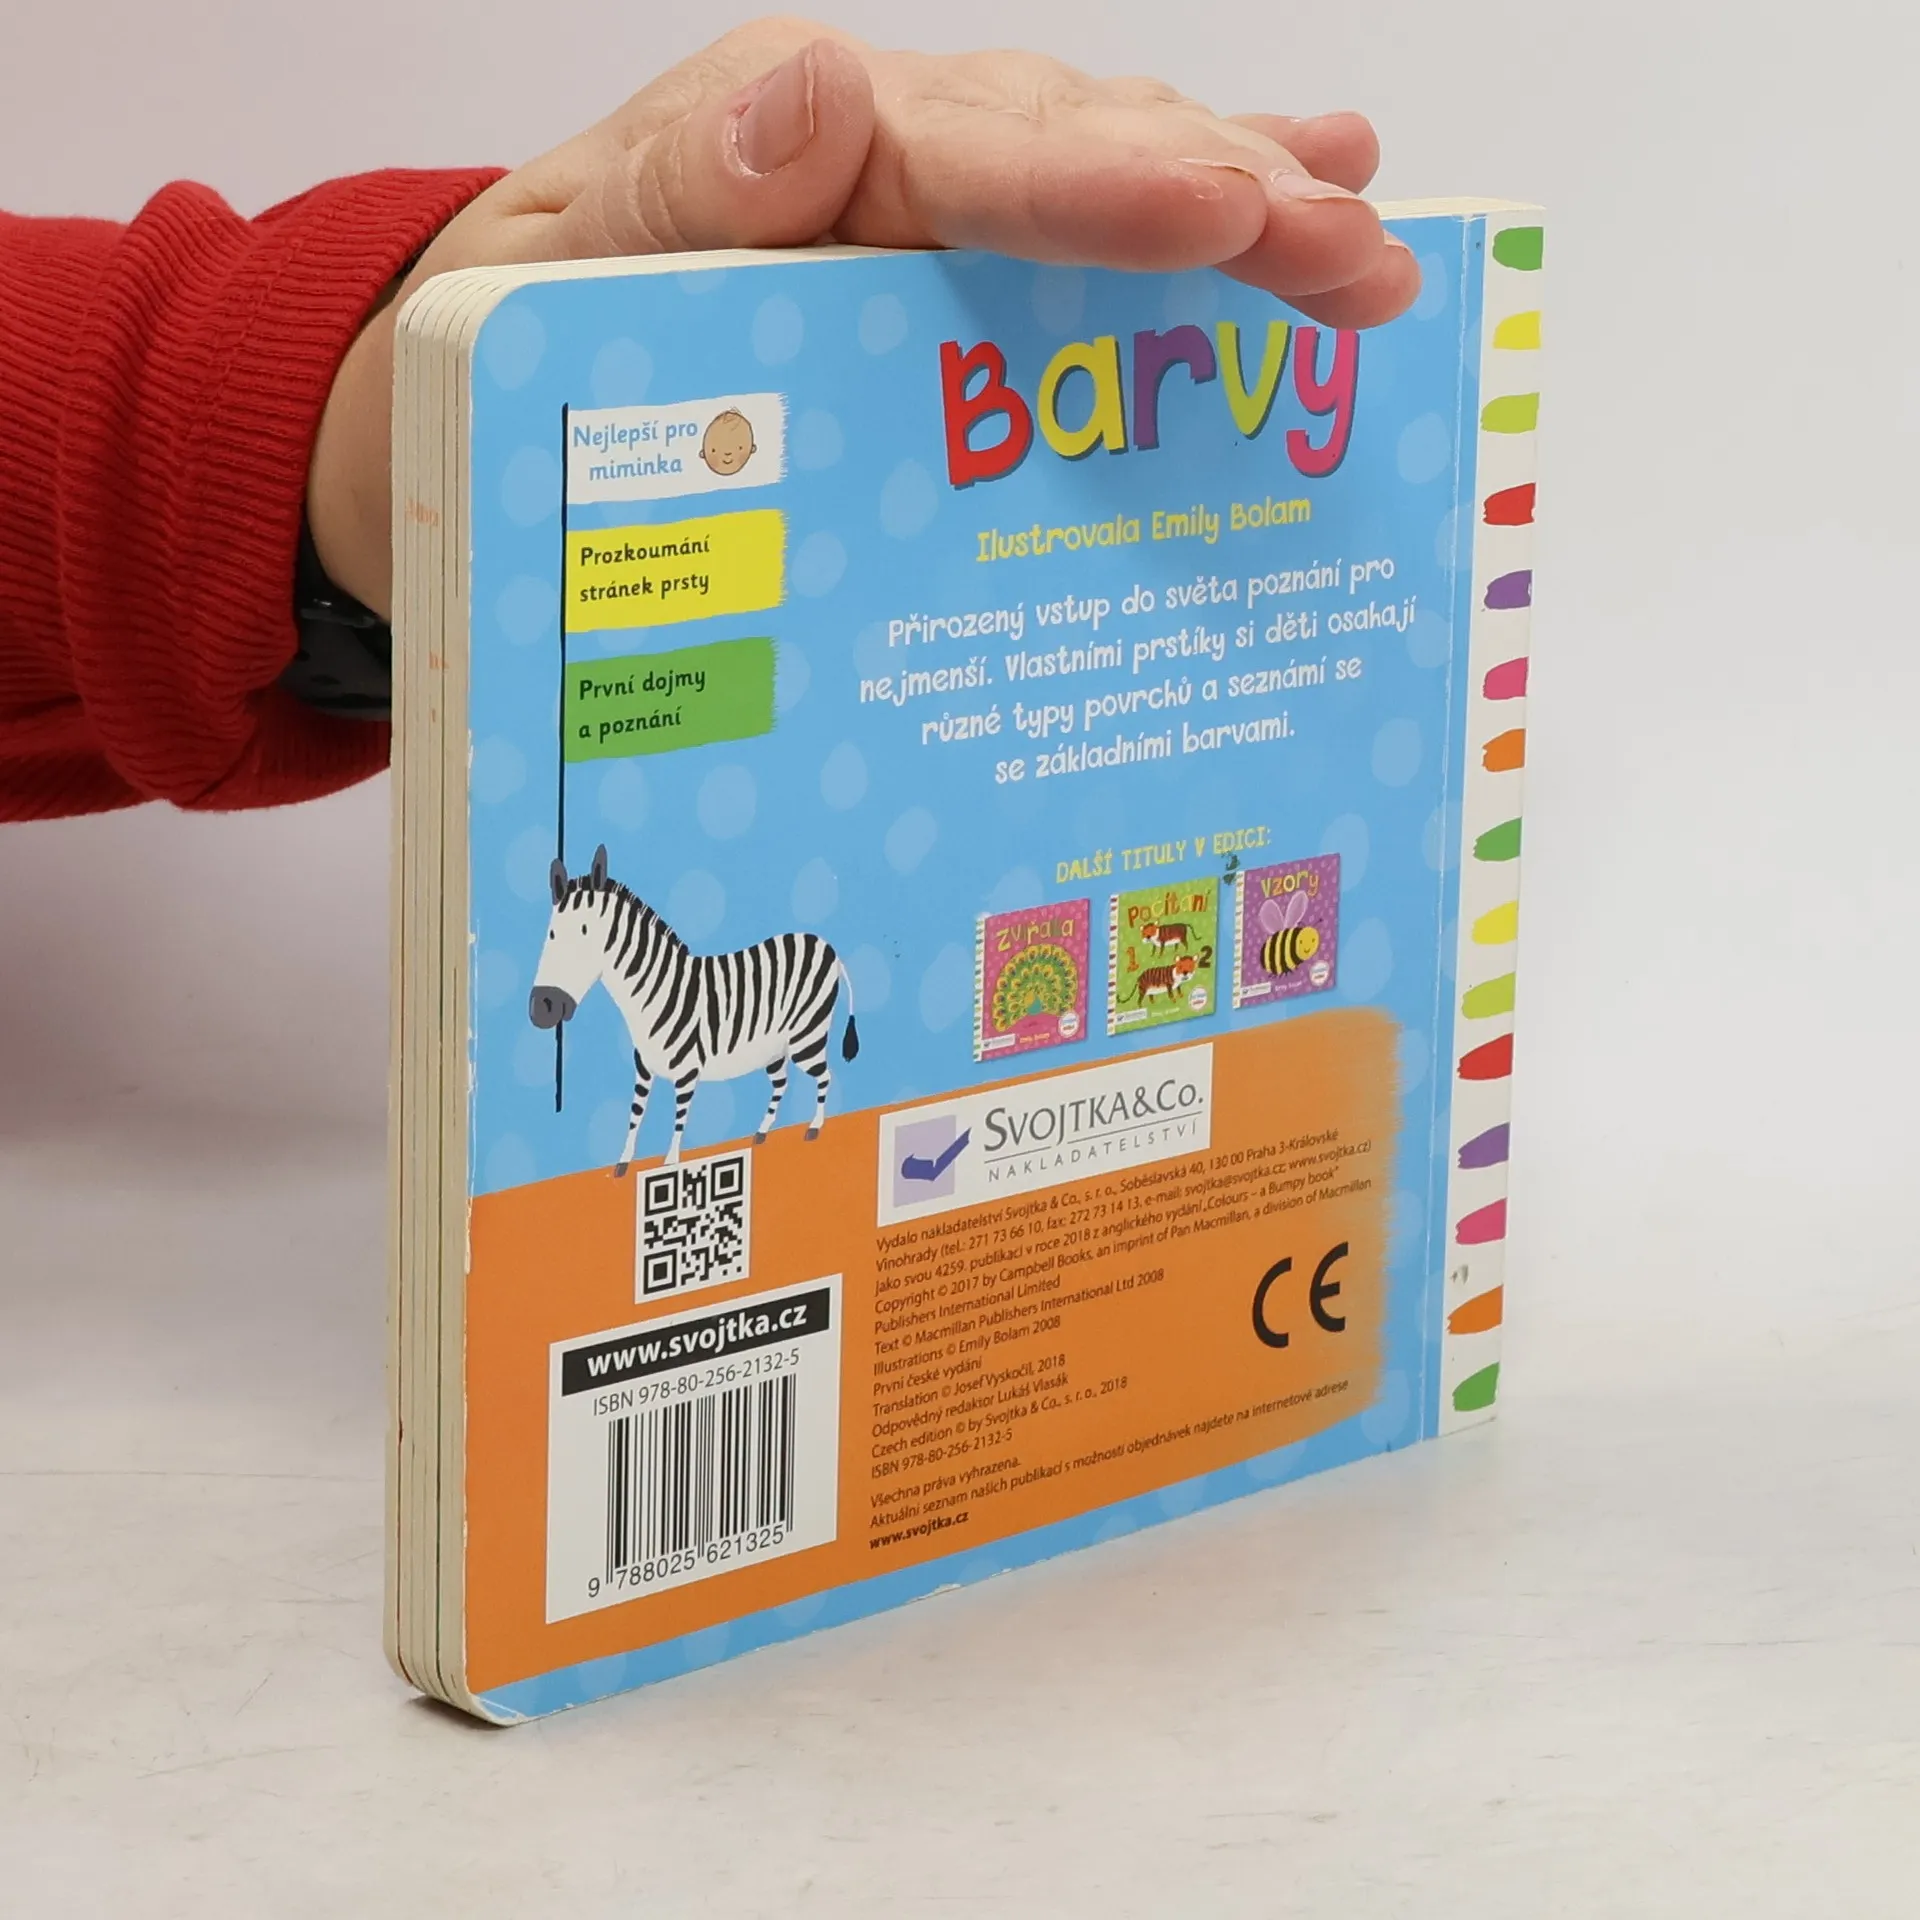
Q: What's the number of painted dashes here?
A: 15